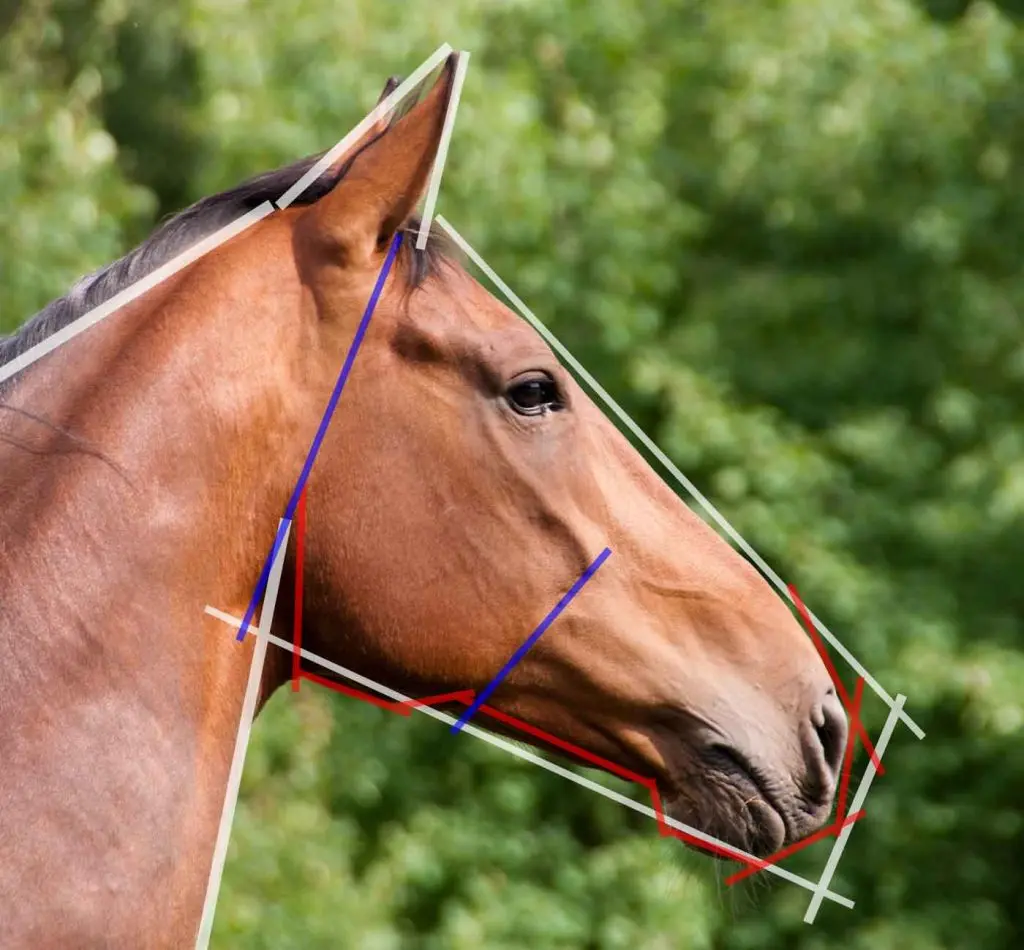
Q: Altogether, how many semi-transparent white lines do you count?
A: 7